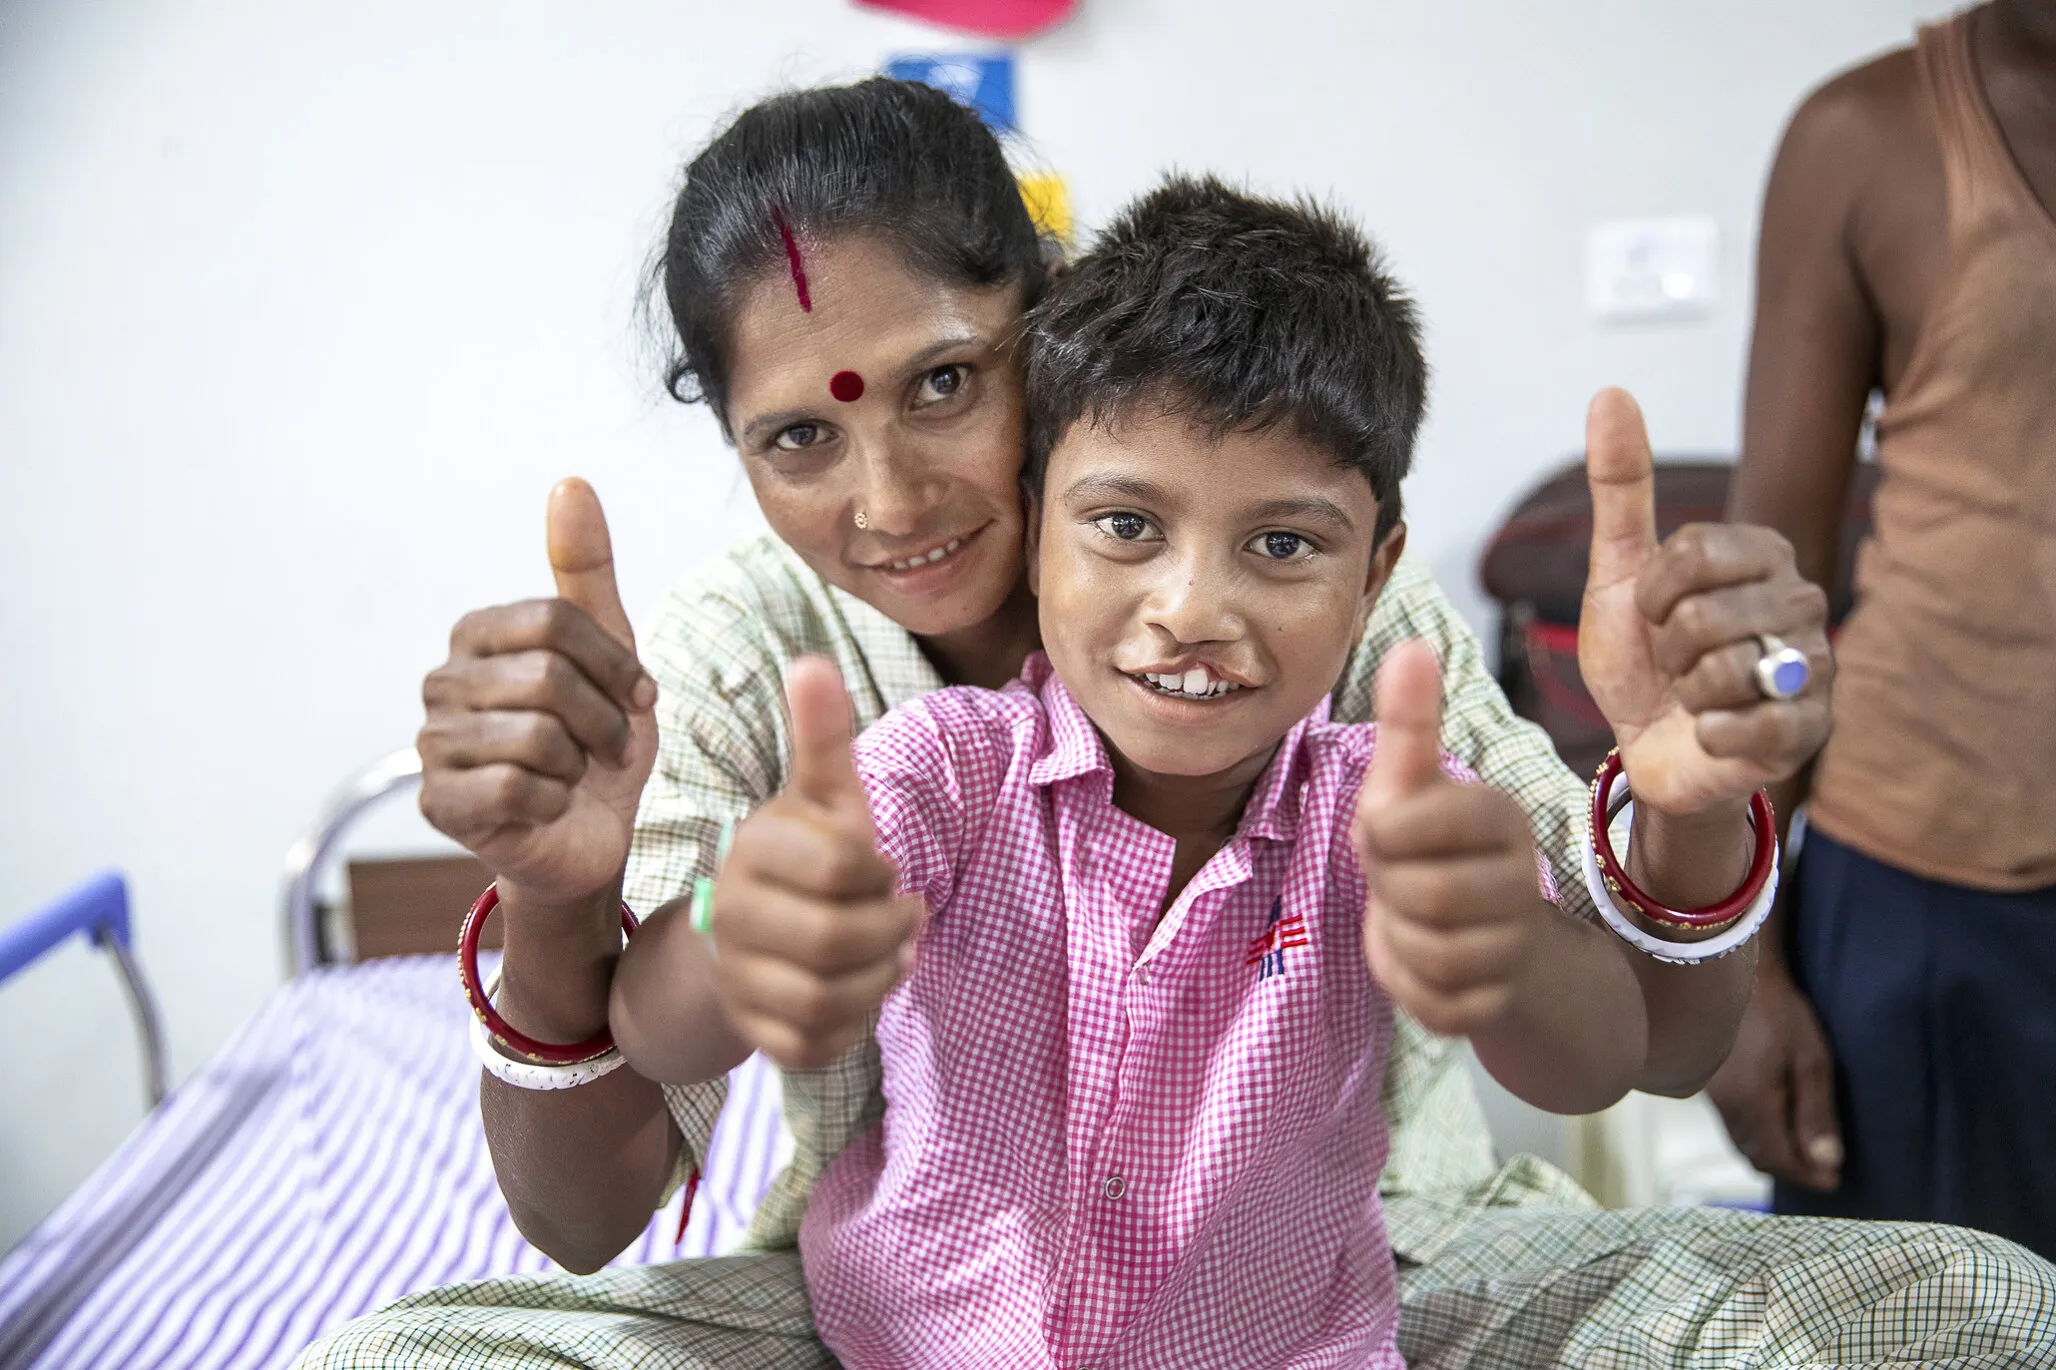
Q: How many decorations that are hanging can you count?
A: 3